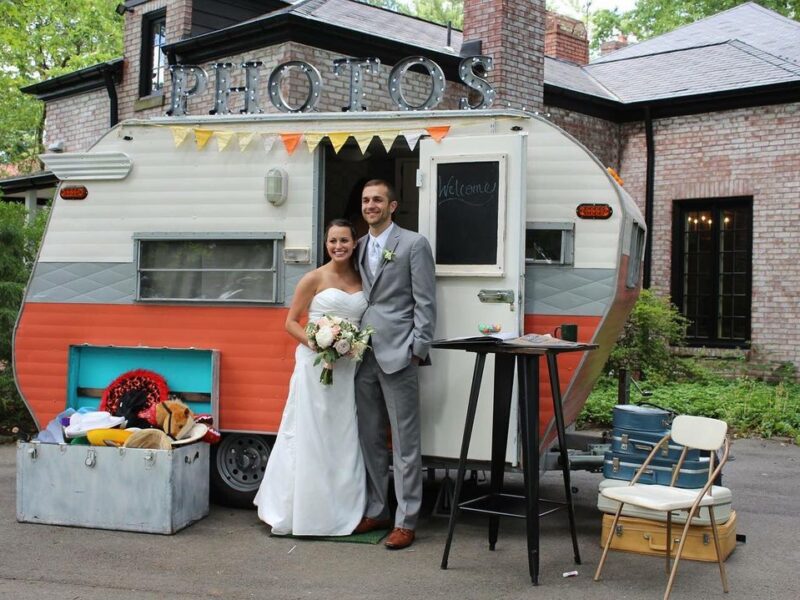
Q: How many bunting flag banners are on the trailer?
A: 12